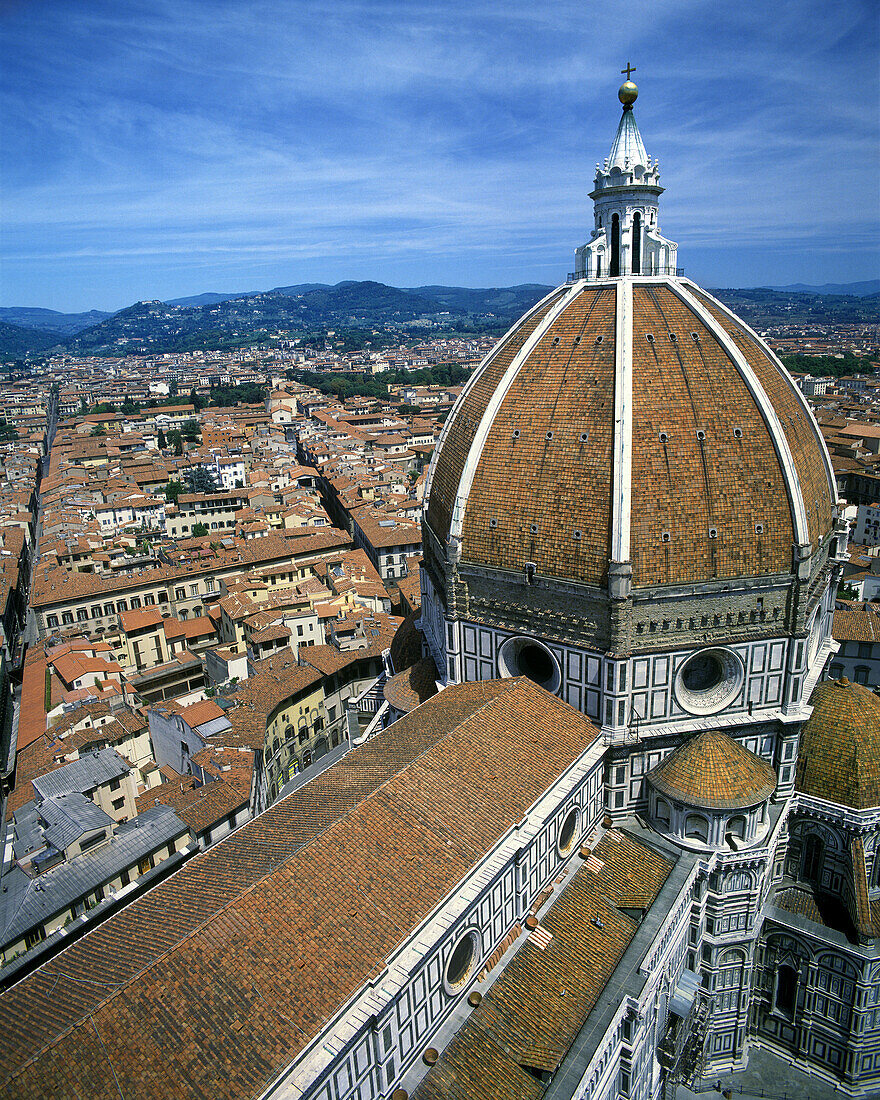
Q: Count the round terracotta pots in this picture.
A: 6